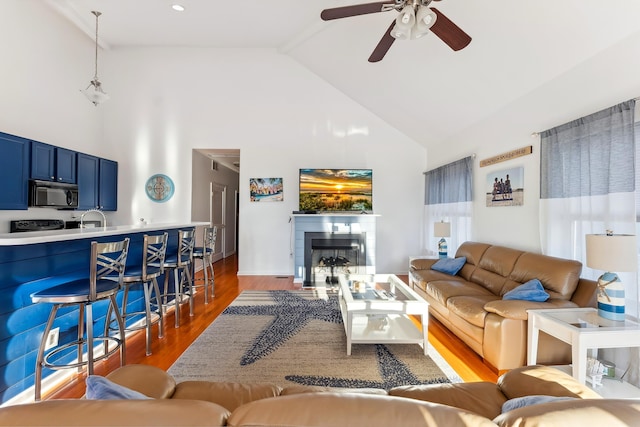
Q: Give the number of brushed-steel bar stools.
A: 4